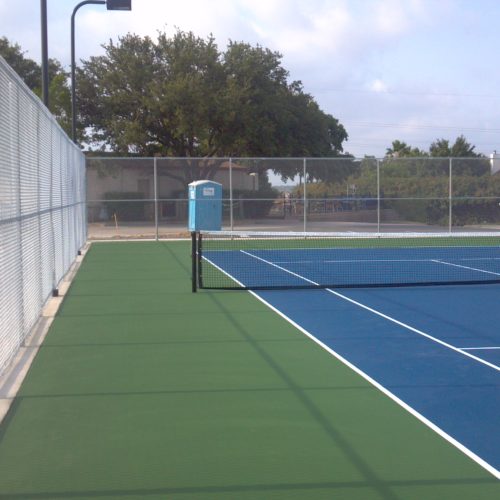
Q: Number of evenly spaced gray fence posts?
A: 5